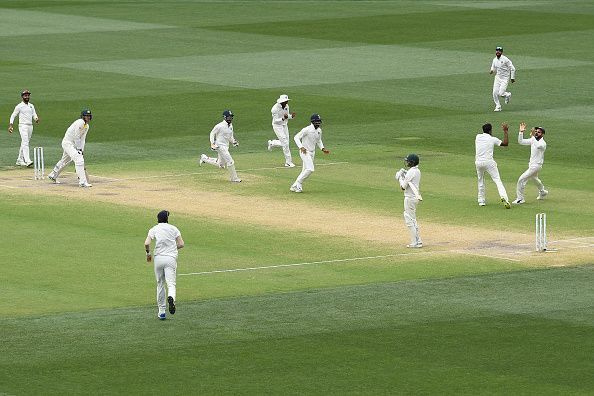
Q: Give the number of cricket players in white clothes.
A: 10